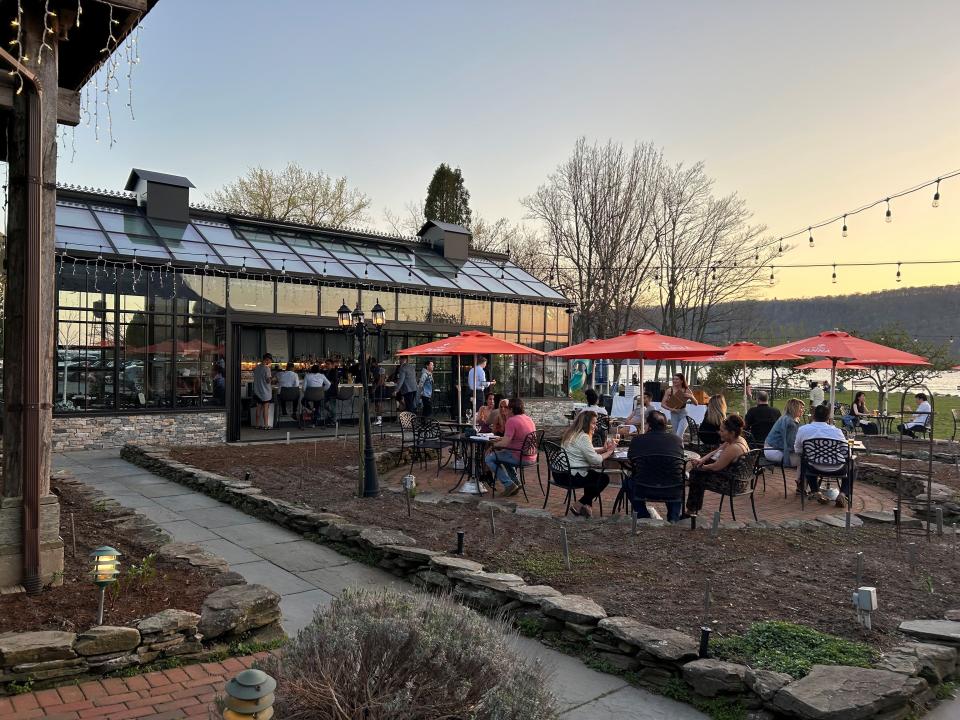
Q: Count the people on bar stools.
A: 2